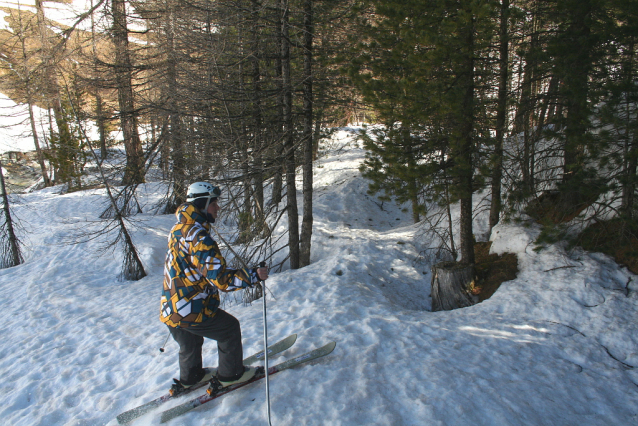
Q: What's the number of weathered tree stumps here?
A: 1